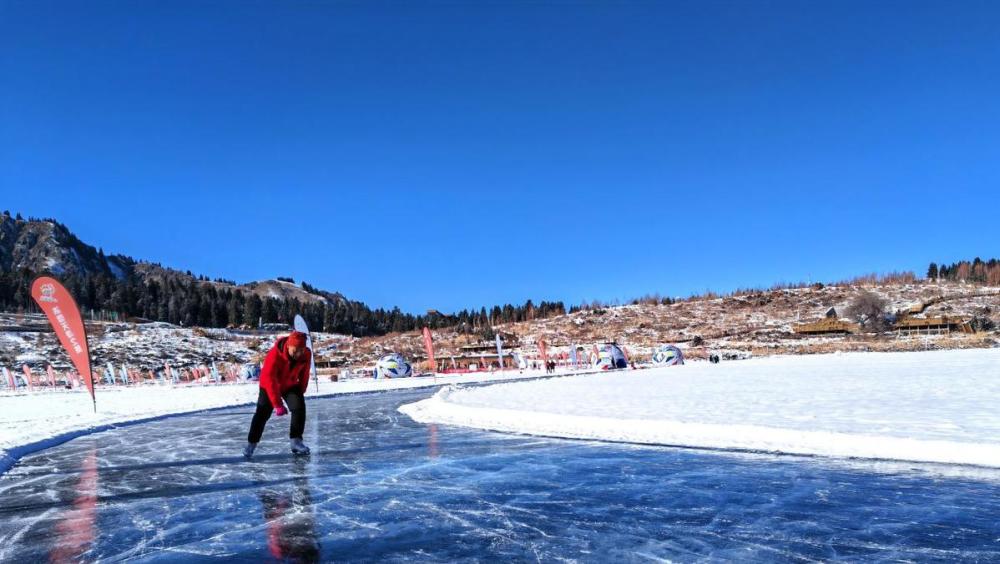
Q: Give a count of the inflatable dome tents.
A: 4